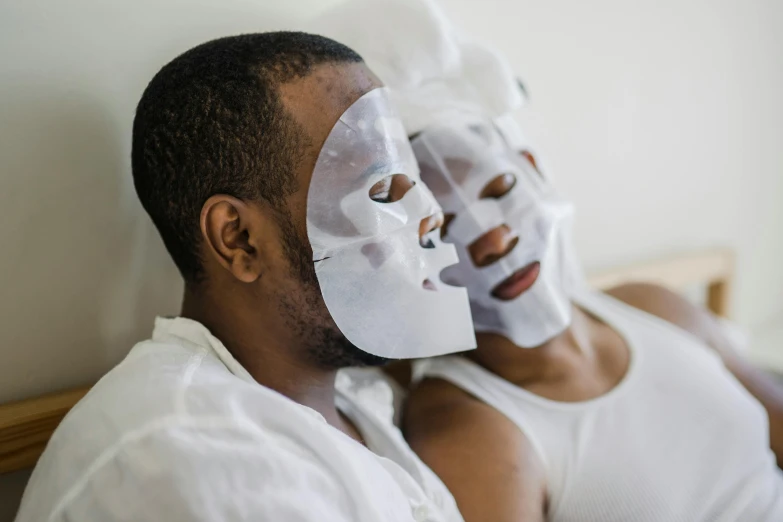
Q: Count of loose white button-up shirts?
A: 1